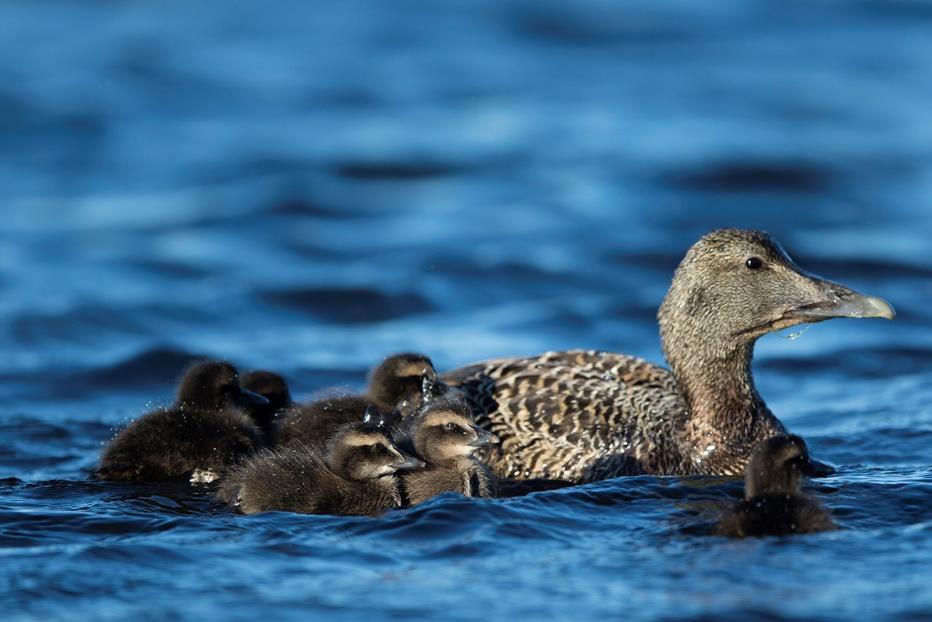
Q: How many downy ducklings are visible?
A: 6